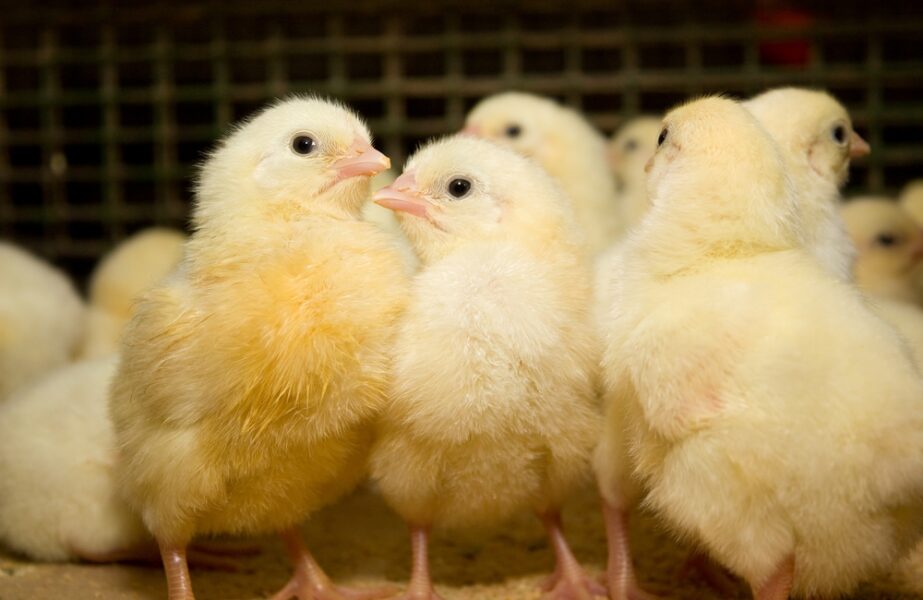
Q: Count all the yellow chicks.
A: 11